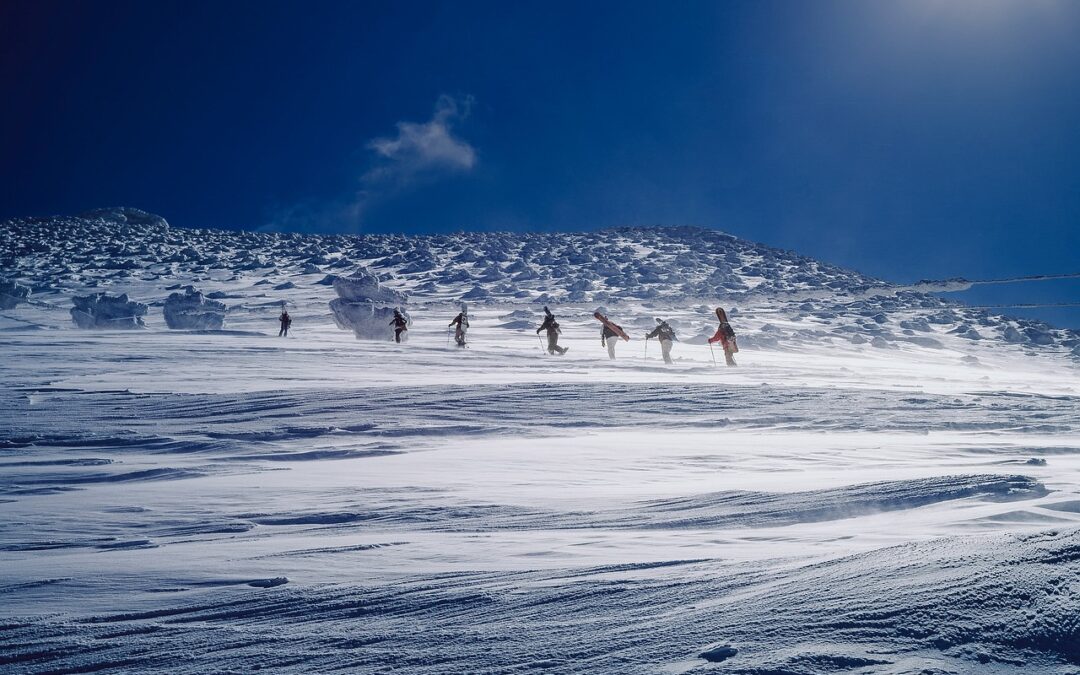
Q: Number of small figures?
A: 7